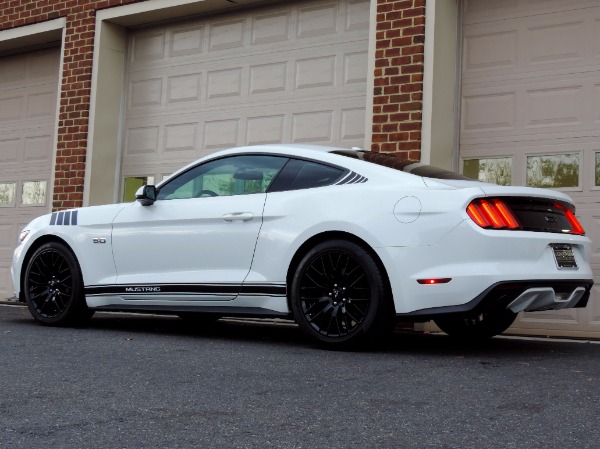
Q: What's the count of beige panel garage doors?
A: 3